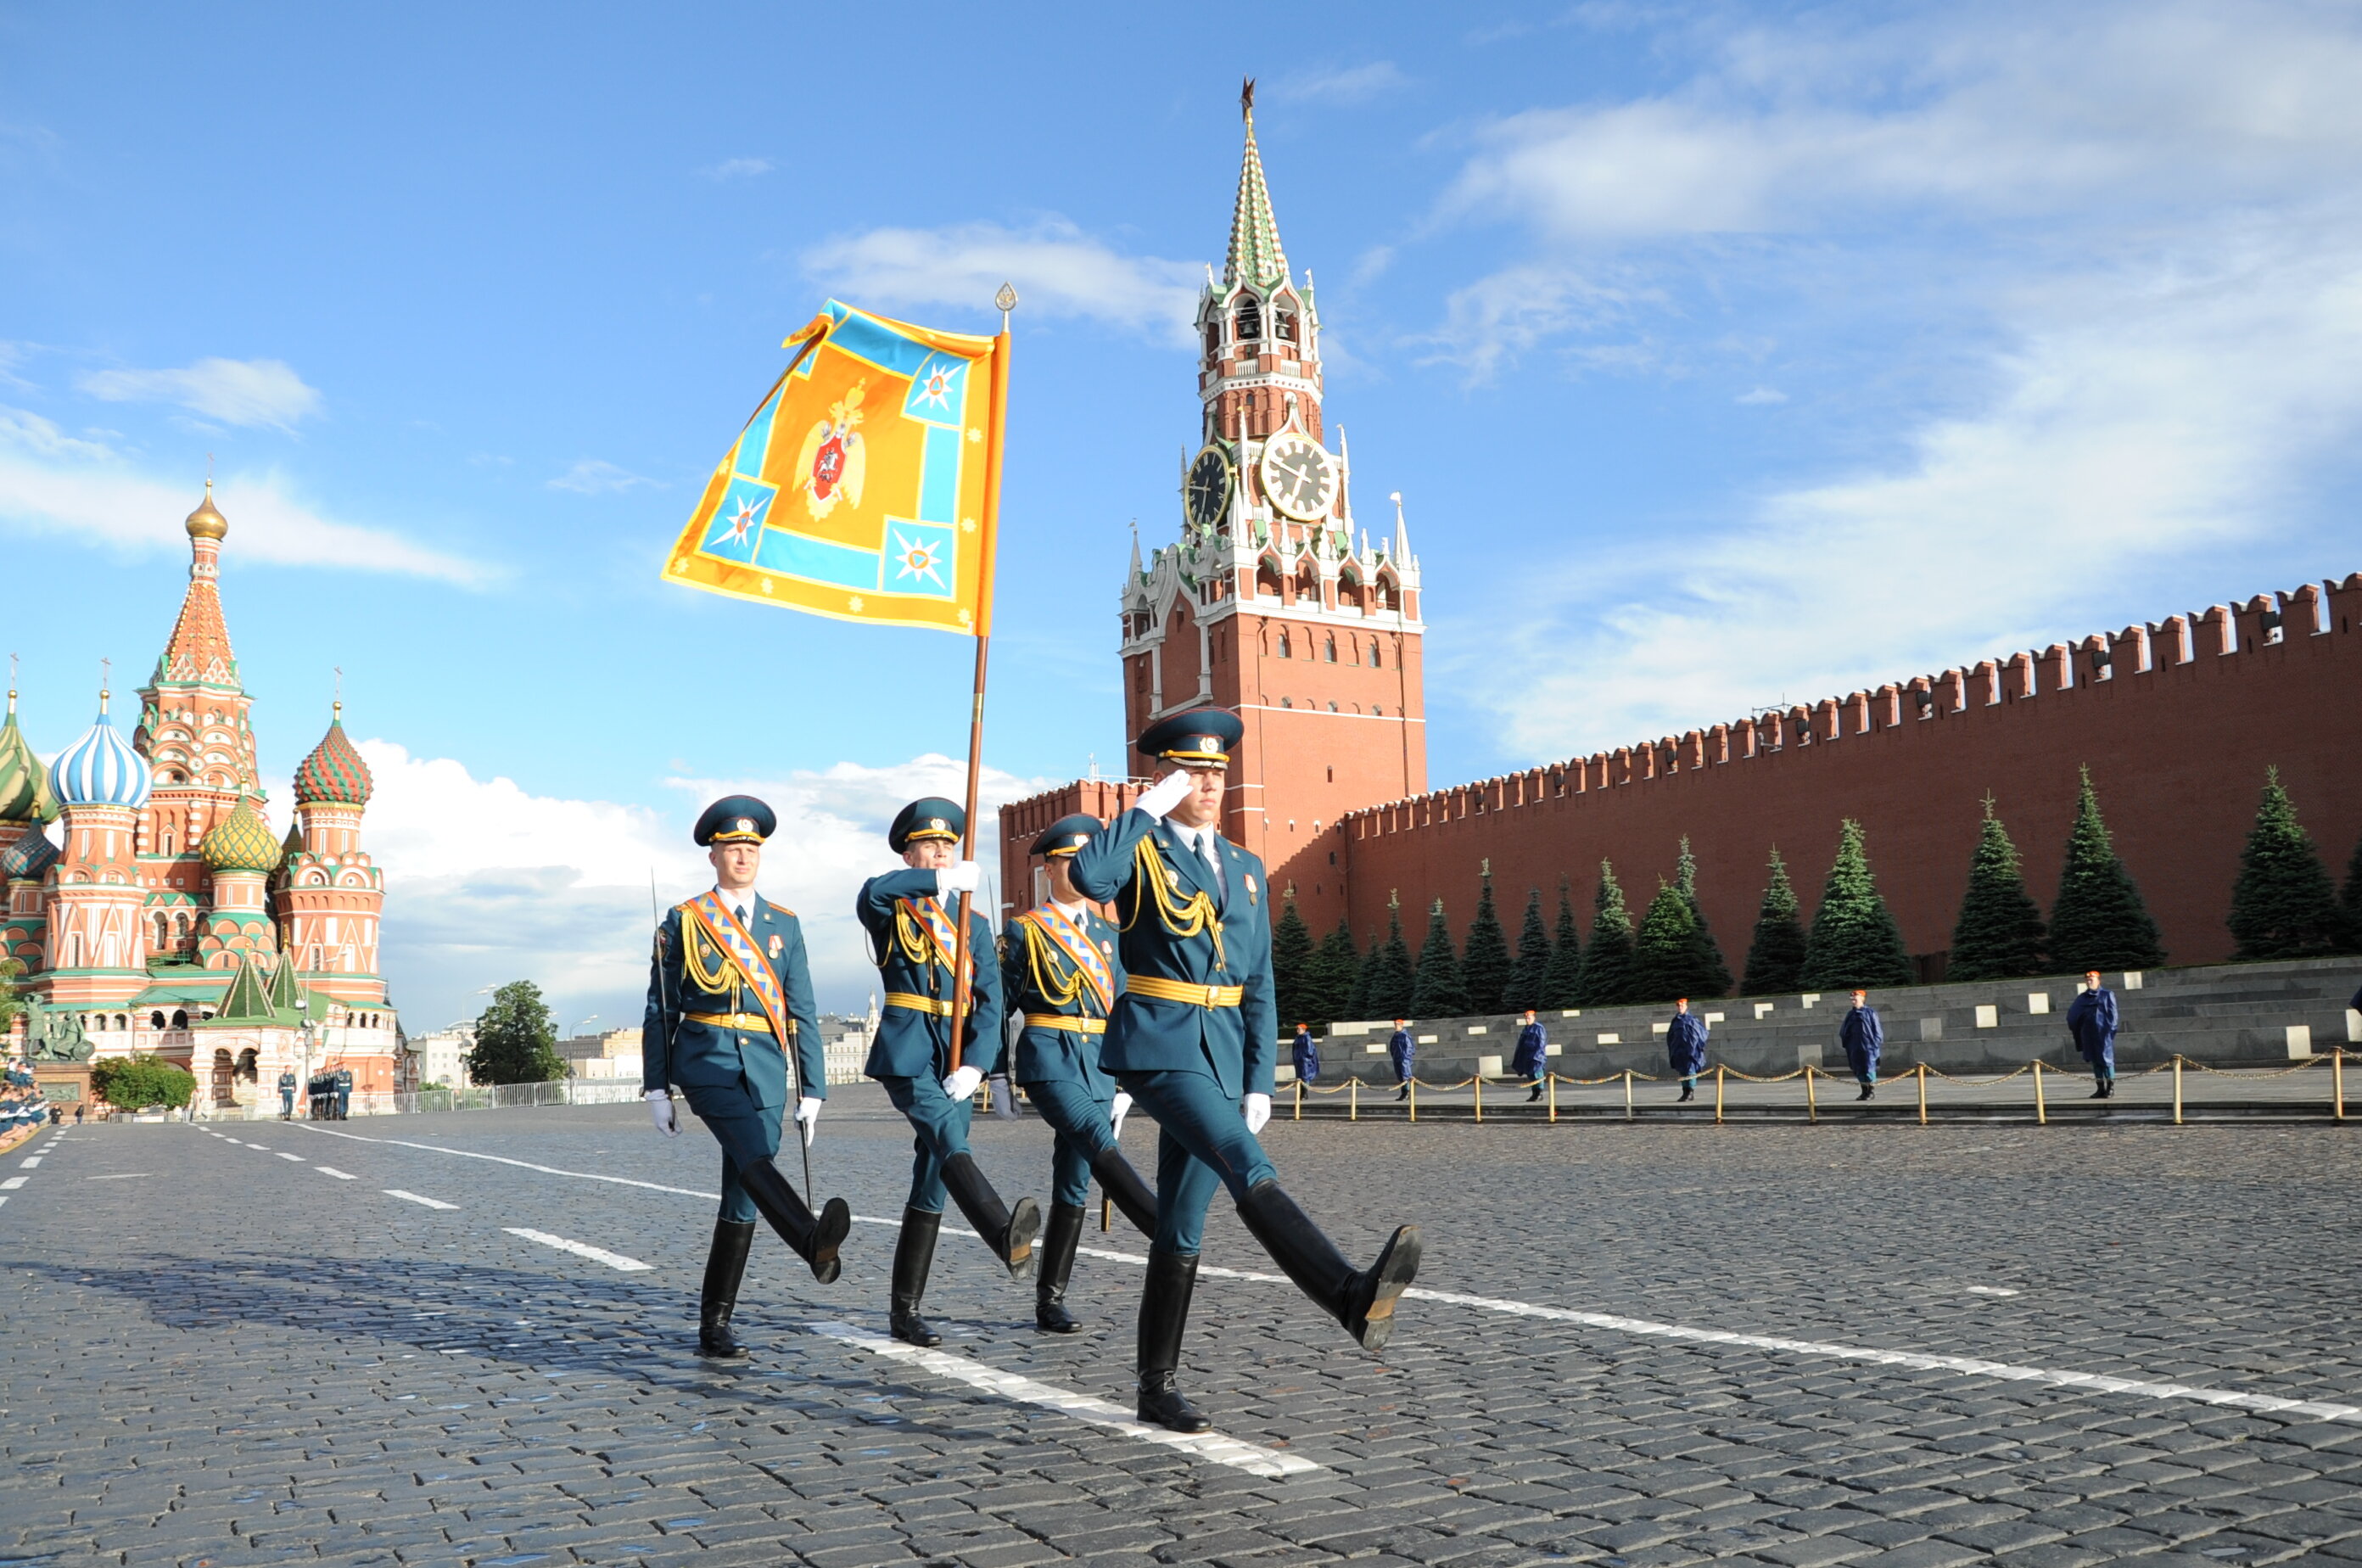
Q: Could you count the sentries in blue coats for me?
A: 6